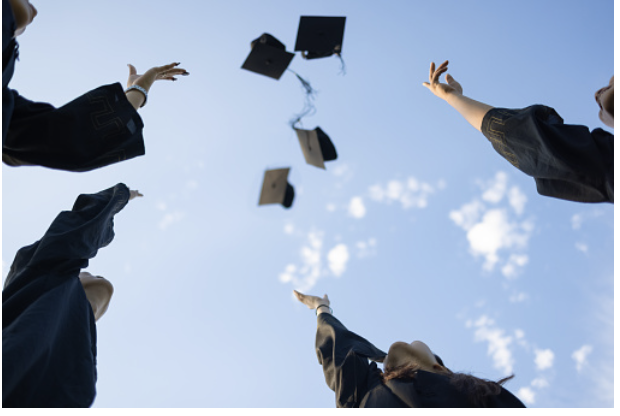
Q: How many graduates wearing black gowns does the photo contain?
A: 4